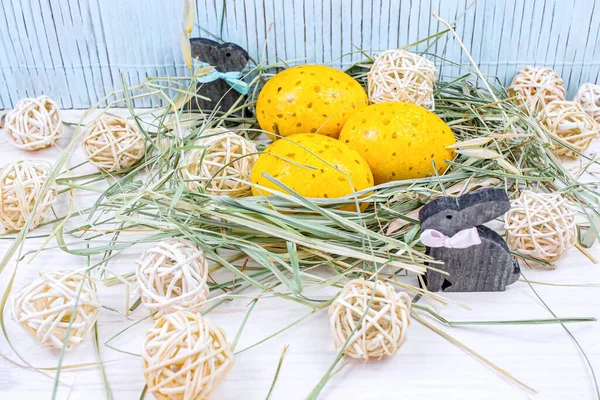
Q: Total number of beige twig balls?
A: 13